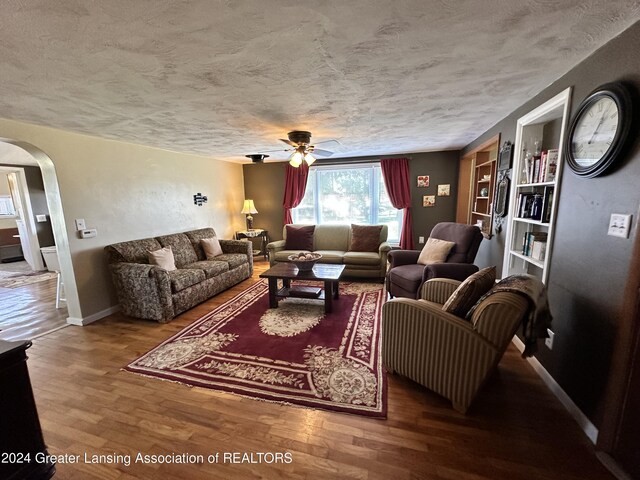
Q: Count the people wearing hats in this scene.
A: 0